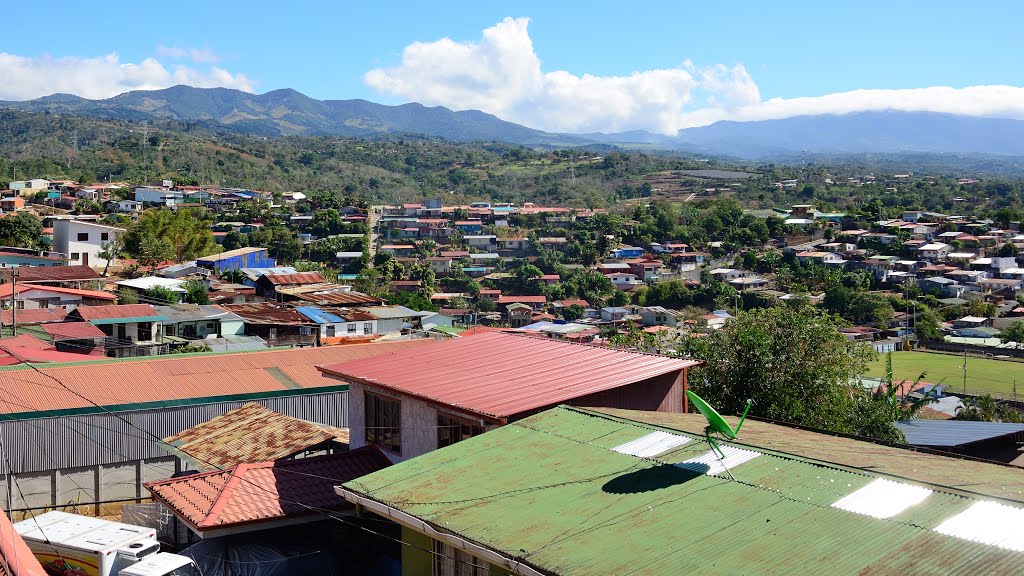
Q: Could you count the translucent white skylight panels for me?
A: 4